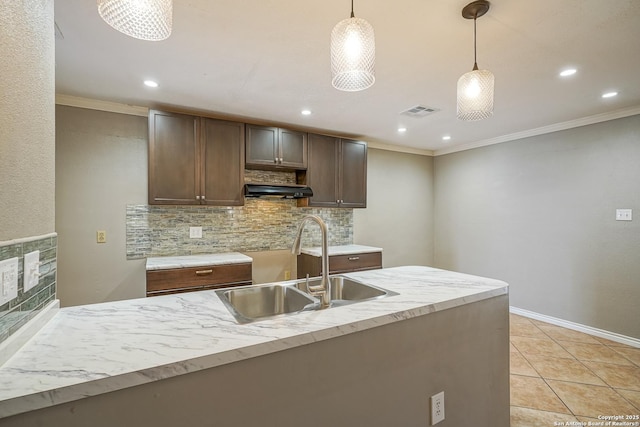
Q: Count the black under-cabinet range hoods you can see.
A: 1